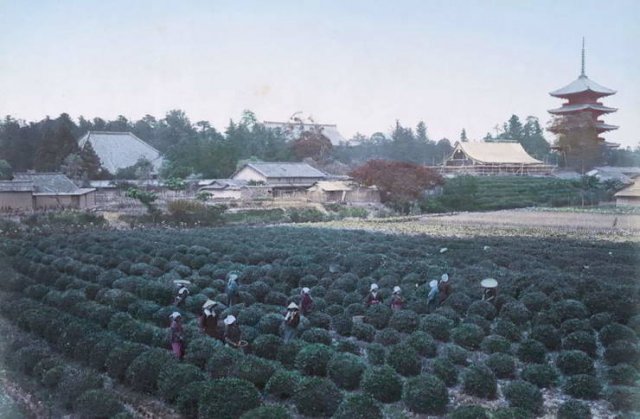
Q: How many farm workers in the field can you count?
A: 12